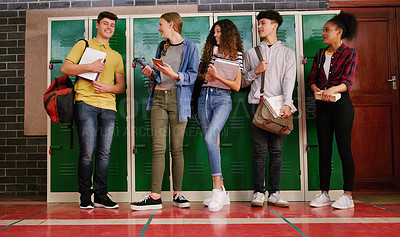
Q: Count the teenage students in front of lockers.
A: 5